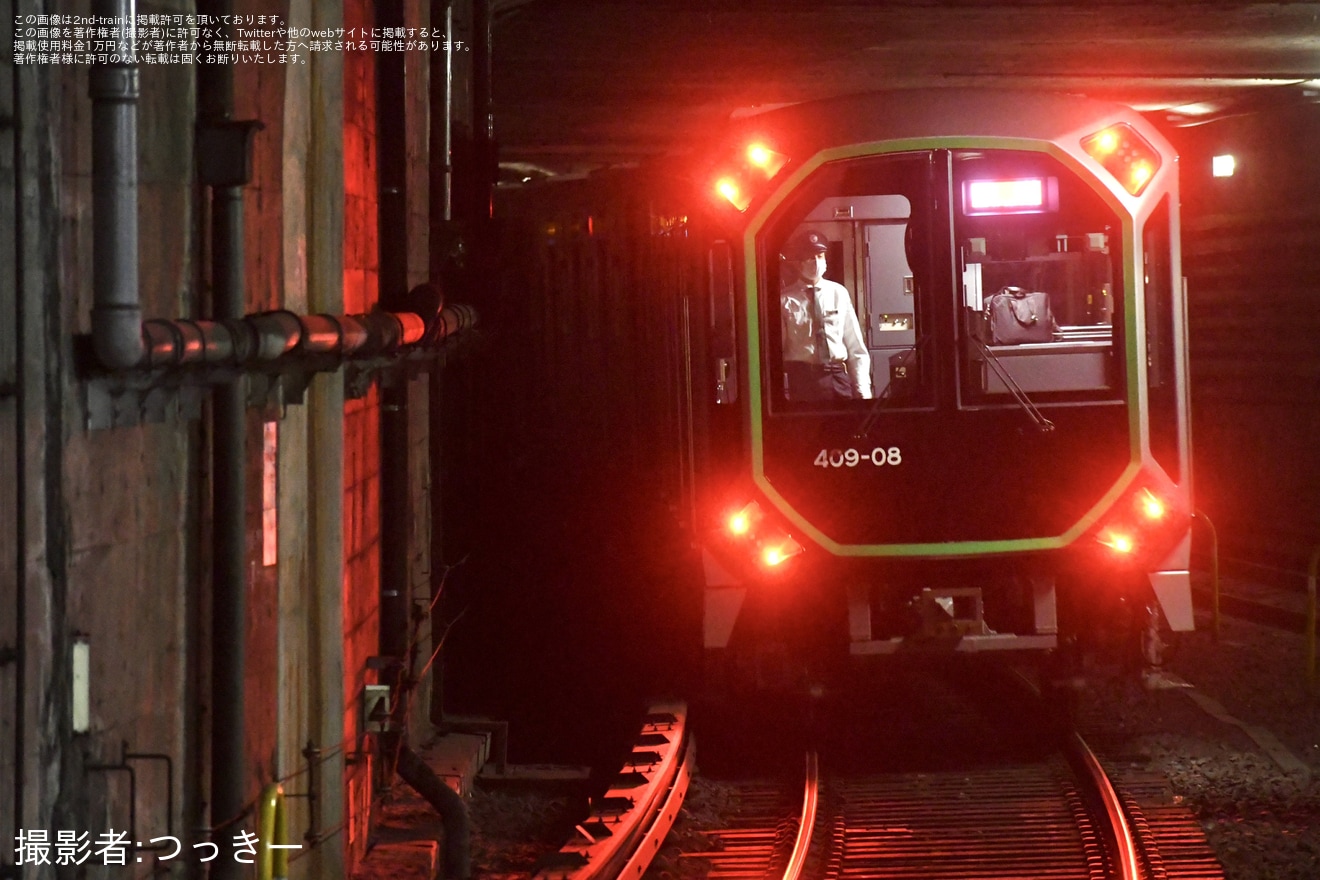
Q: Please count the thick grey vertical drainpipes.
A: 2